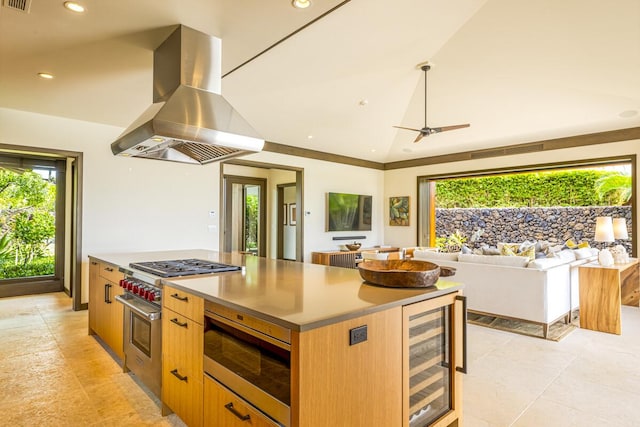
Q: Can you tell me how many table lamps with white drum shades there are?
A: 2